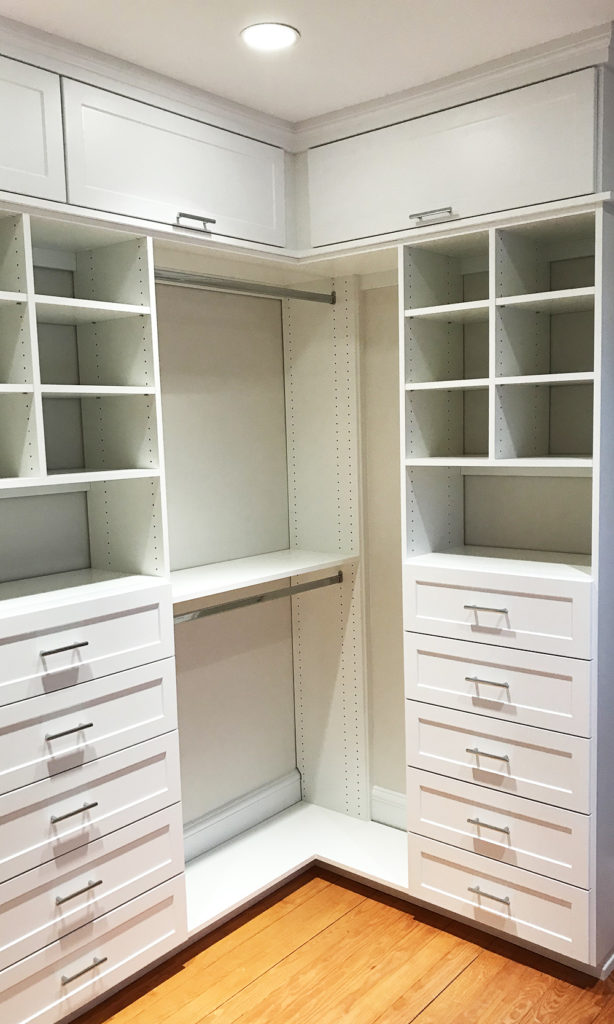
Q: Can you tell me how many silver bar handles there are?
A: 12